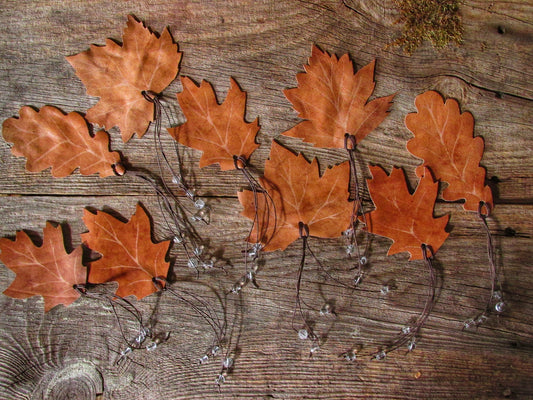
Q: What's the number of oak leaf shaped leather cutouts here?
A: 2